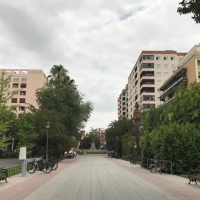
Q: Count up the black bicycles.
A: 2